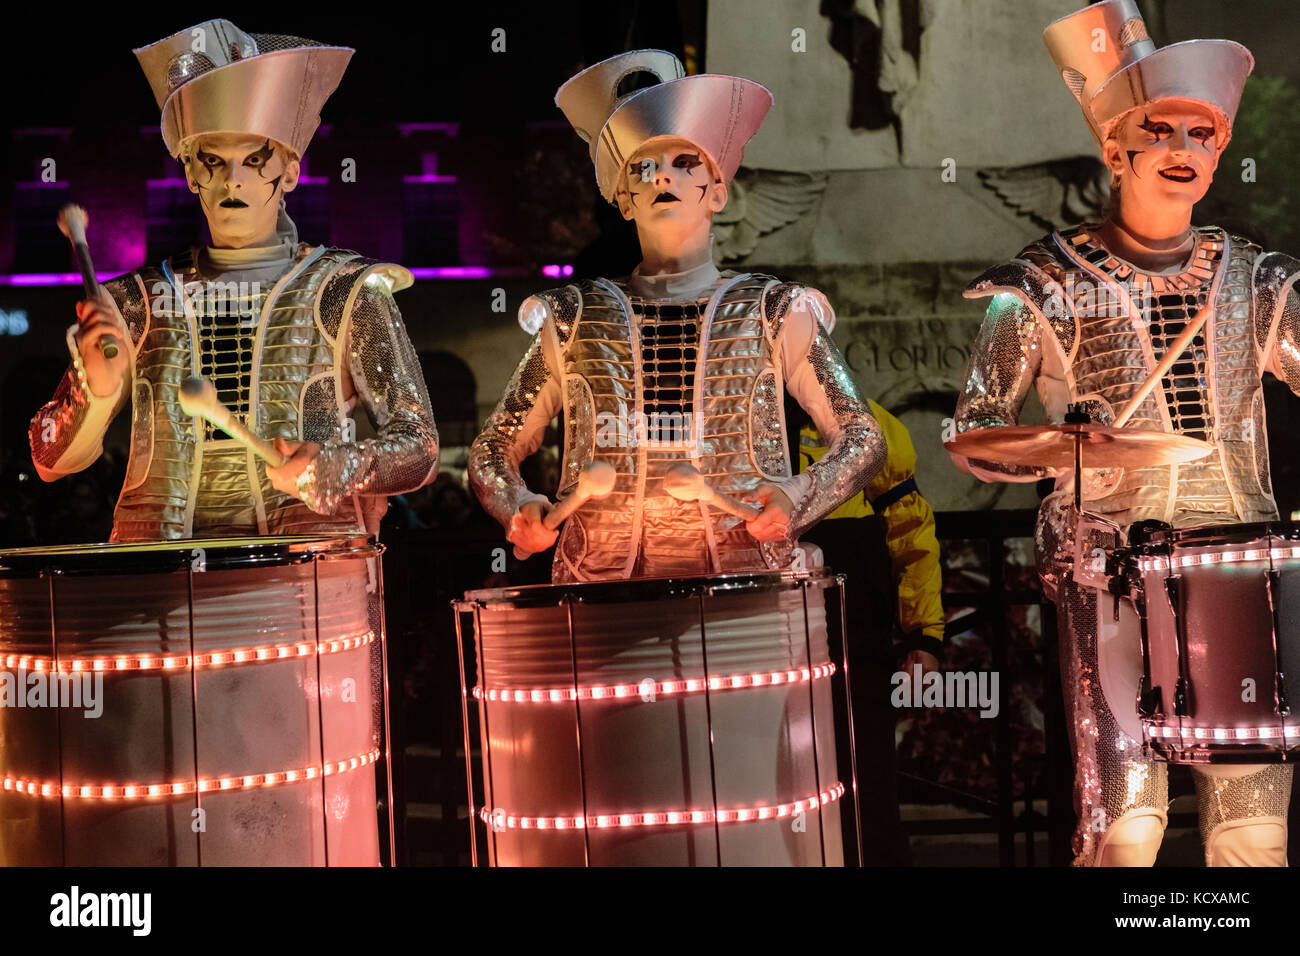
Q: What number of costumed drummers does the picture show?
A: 3